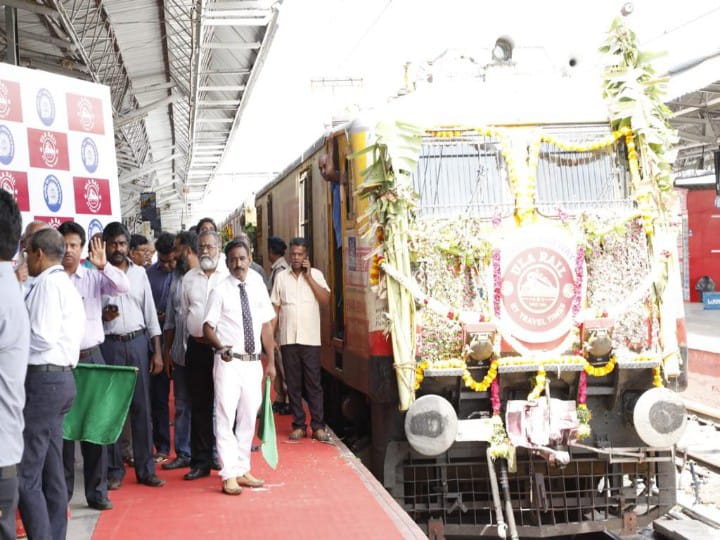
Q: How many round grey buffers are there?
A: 2